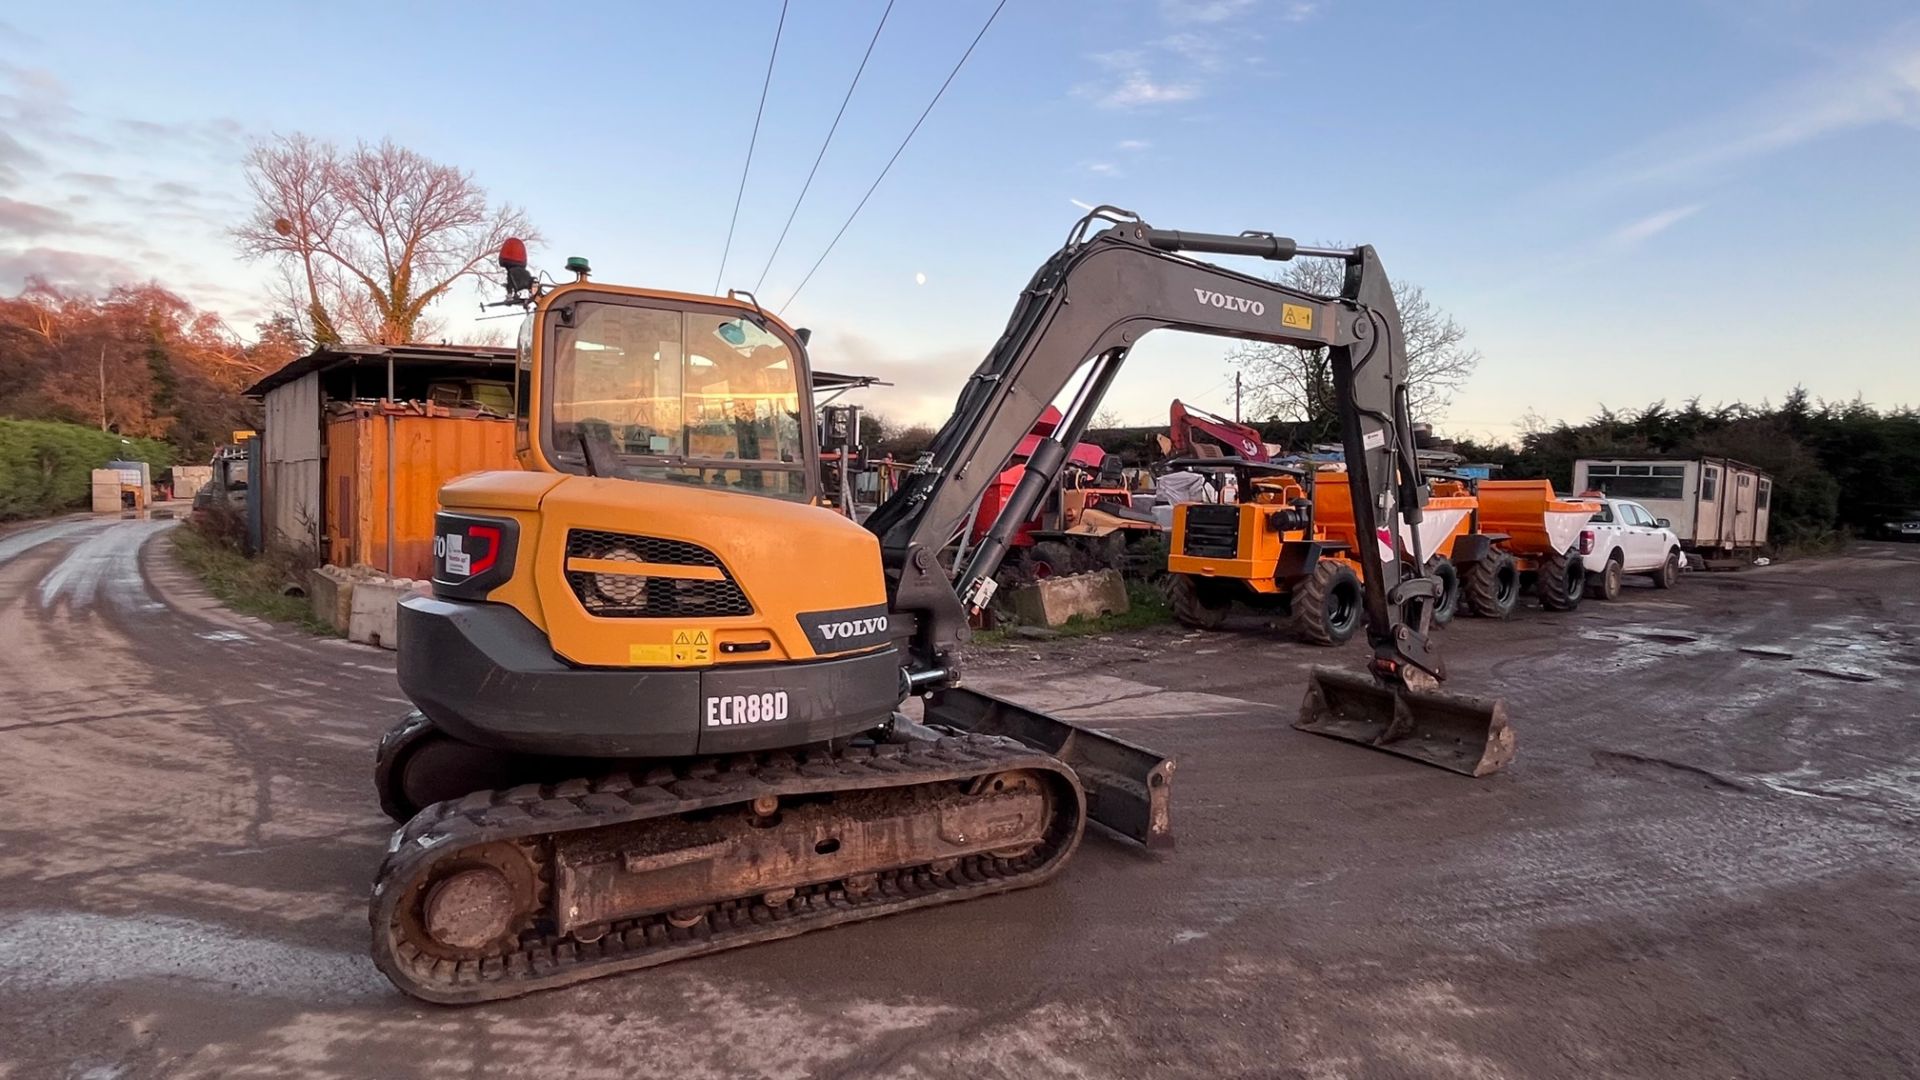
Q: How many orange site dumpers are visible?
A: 2